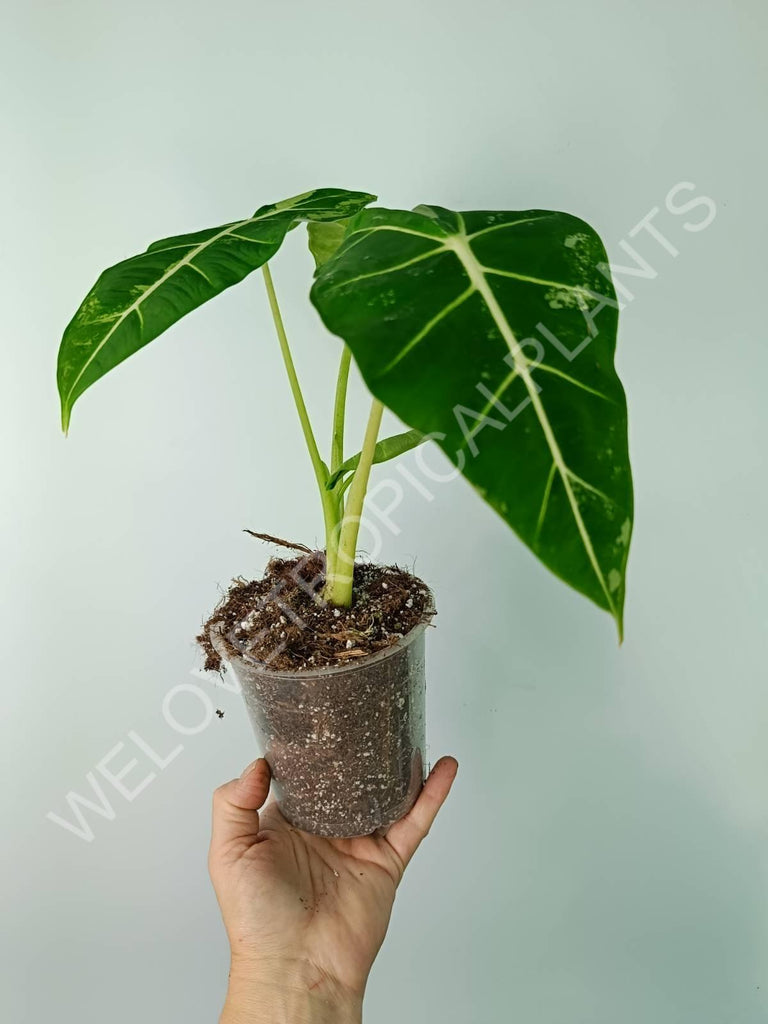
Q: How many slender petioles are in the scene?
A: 3